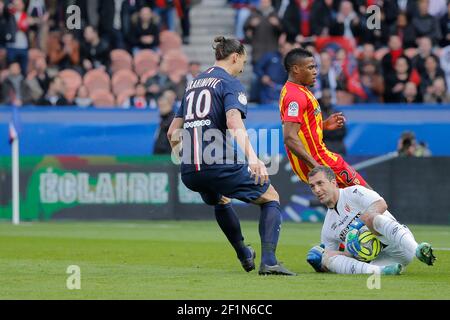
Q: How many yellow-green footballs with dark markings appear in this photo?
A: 1